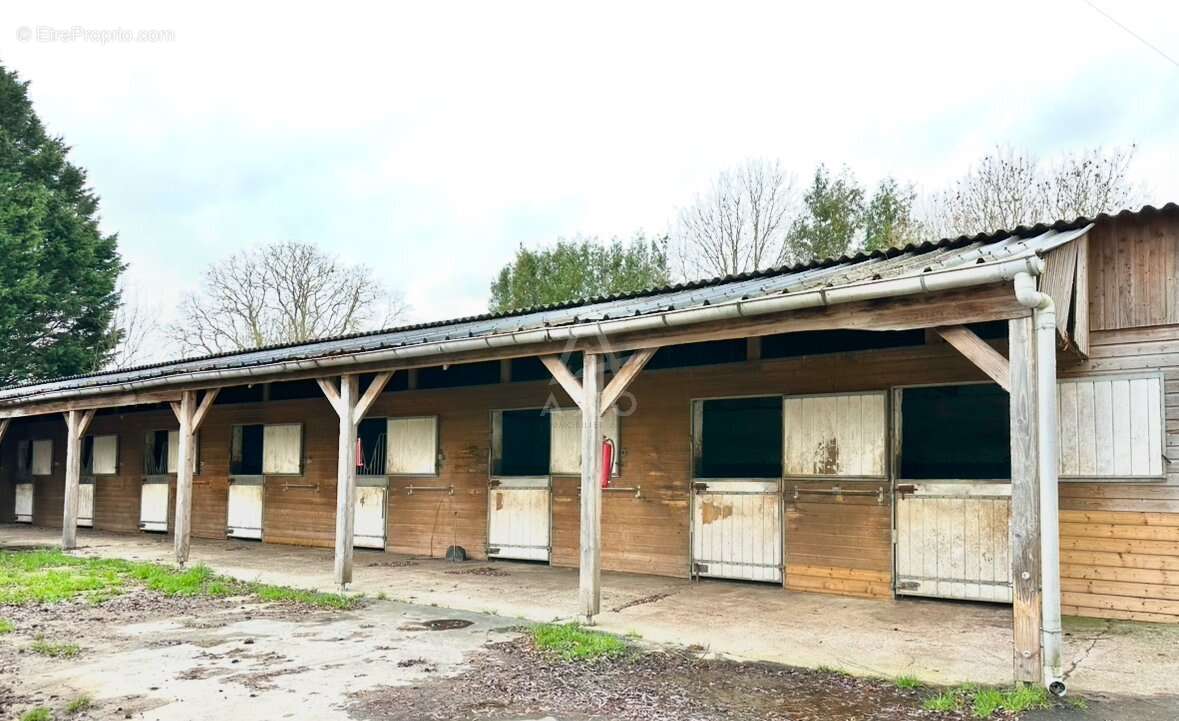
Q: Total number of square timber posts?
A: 5